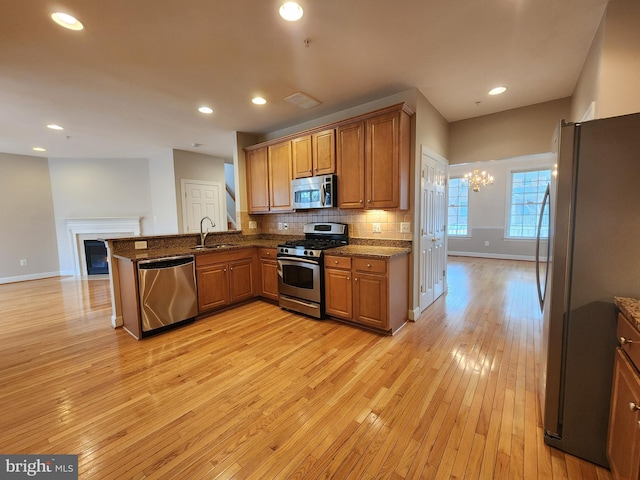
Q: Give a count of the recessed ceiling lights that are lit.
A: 7